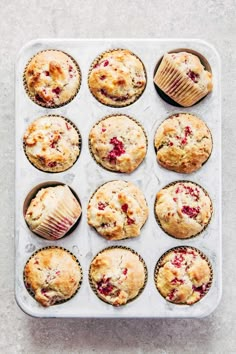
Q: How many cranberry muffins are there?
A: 12